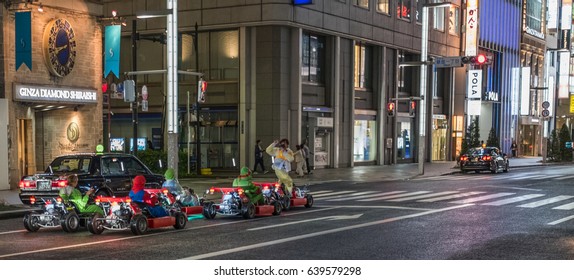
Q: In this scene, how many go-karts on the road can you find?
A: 5